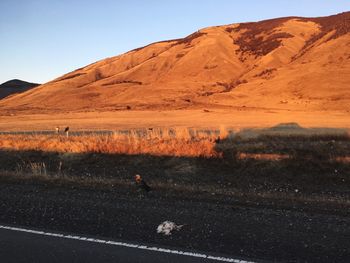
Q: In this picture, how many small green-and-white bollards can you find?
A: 0